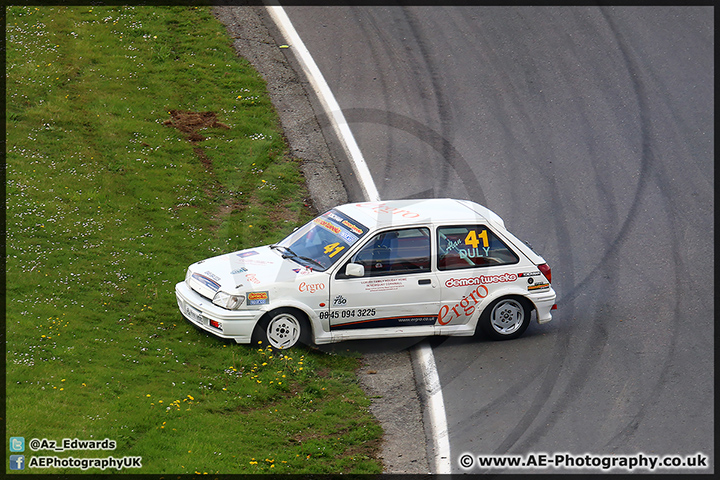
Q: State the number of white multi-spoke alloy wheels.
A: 2